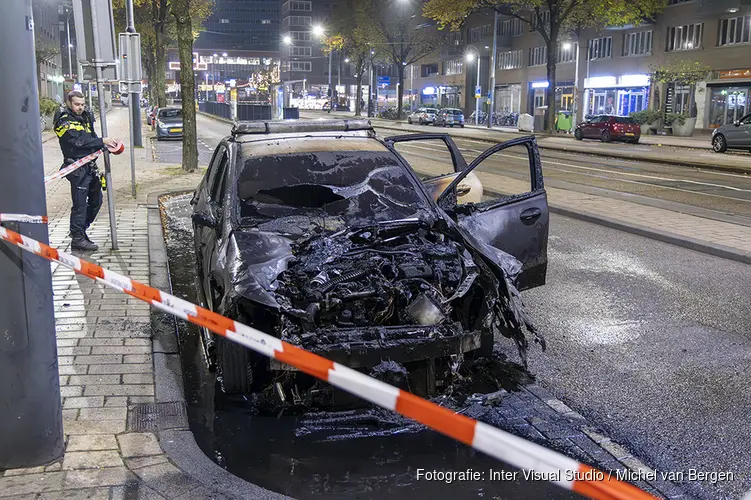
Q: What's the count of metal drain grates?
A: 1